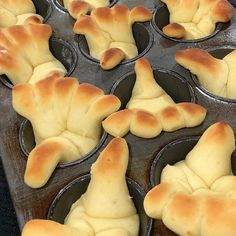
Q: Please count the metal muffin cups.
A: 10